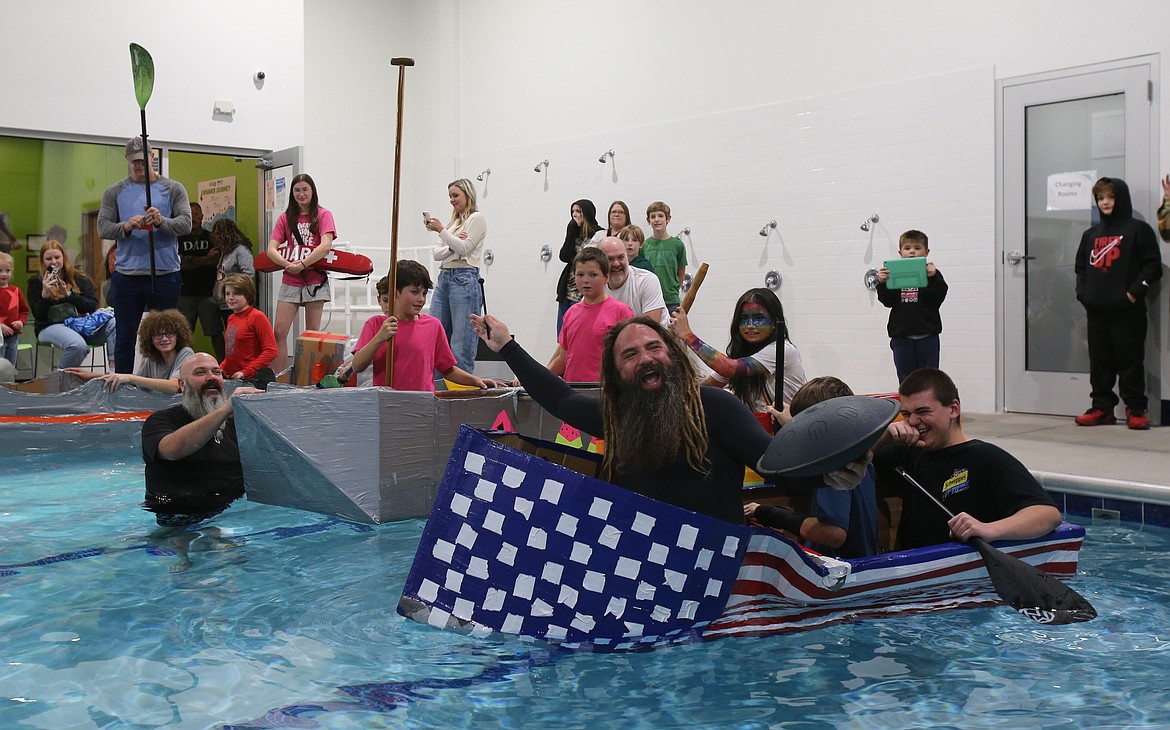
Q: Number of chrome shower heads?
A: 6